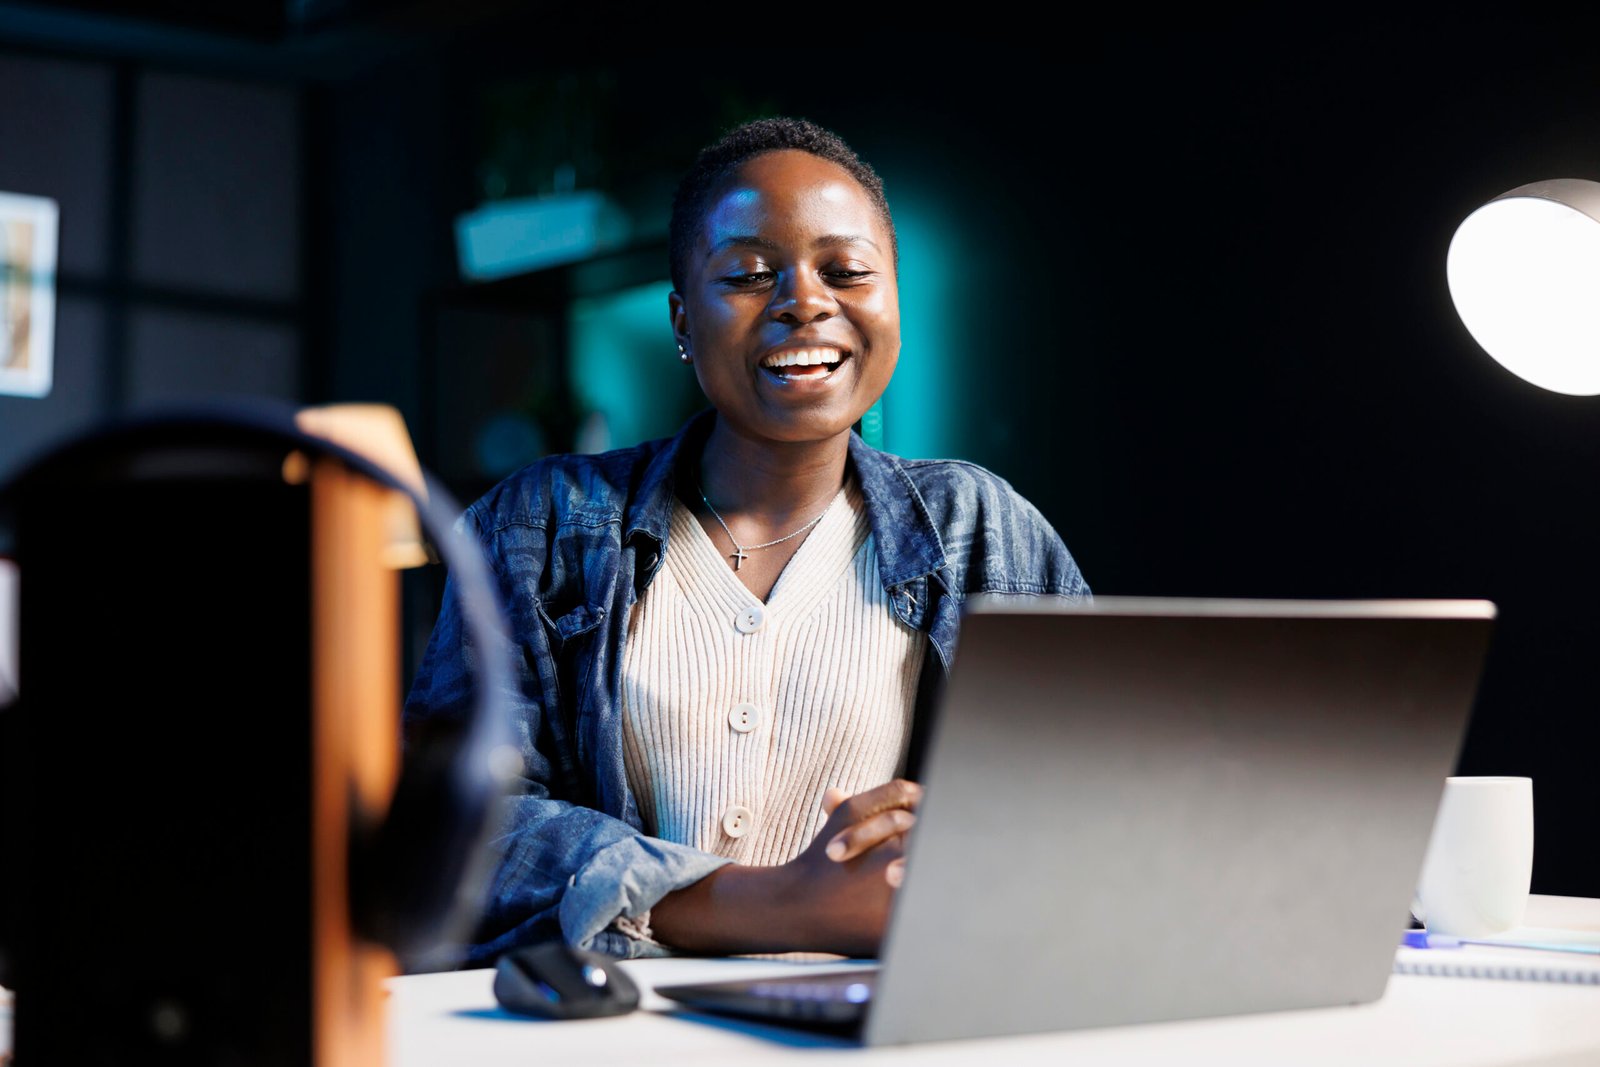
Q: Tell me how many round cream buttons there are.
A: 3